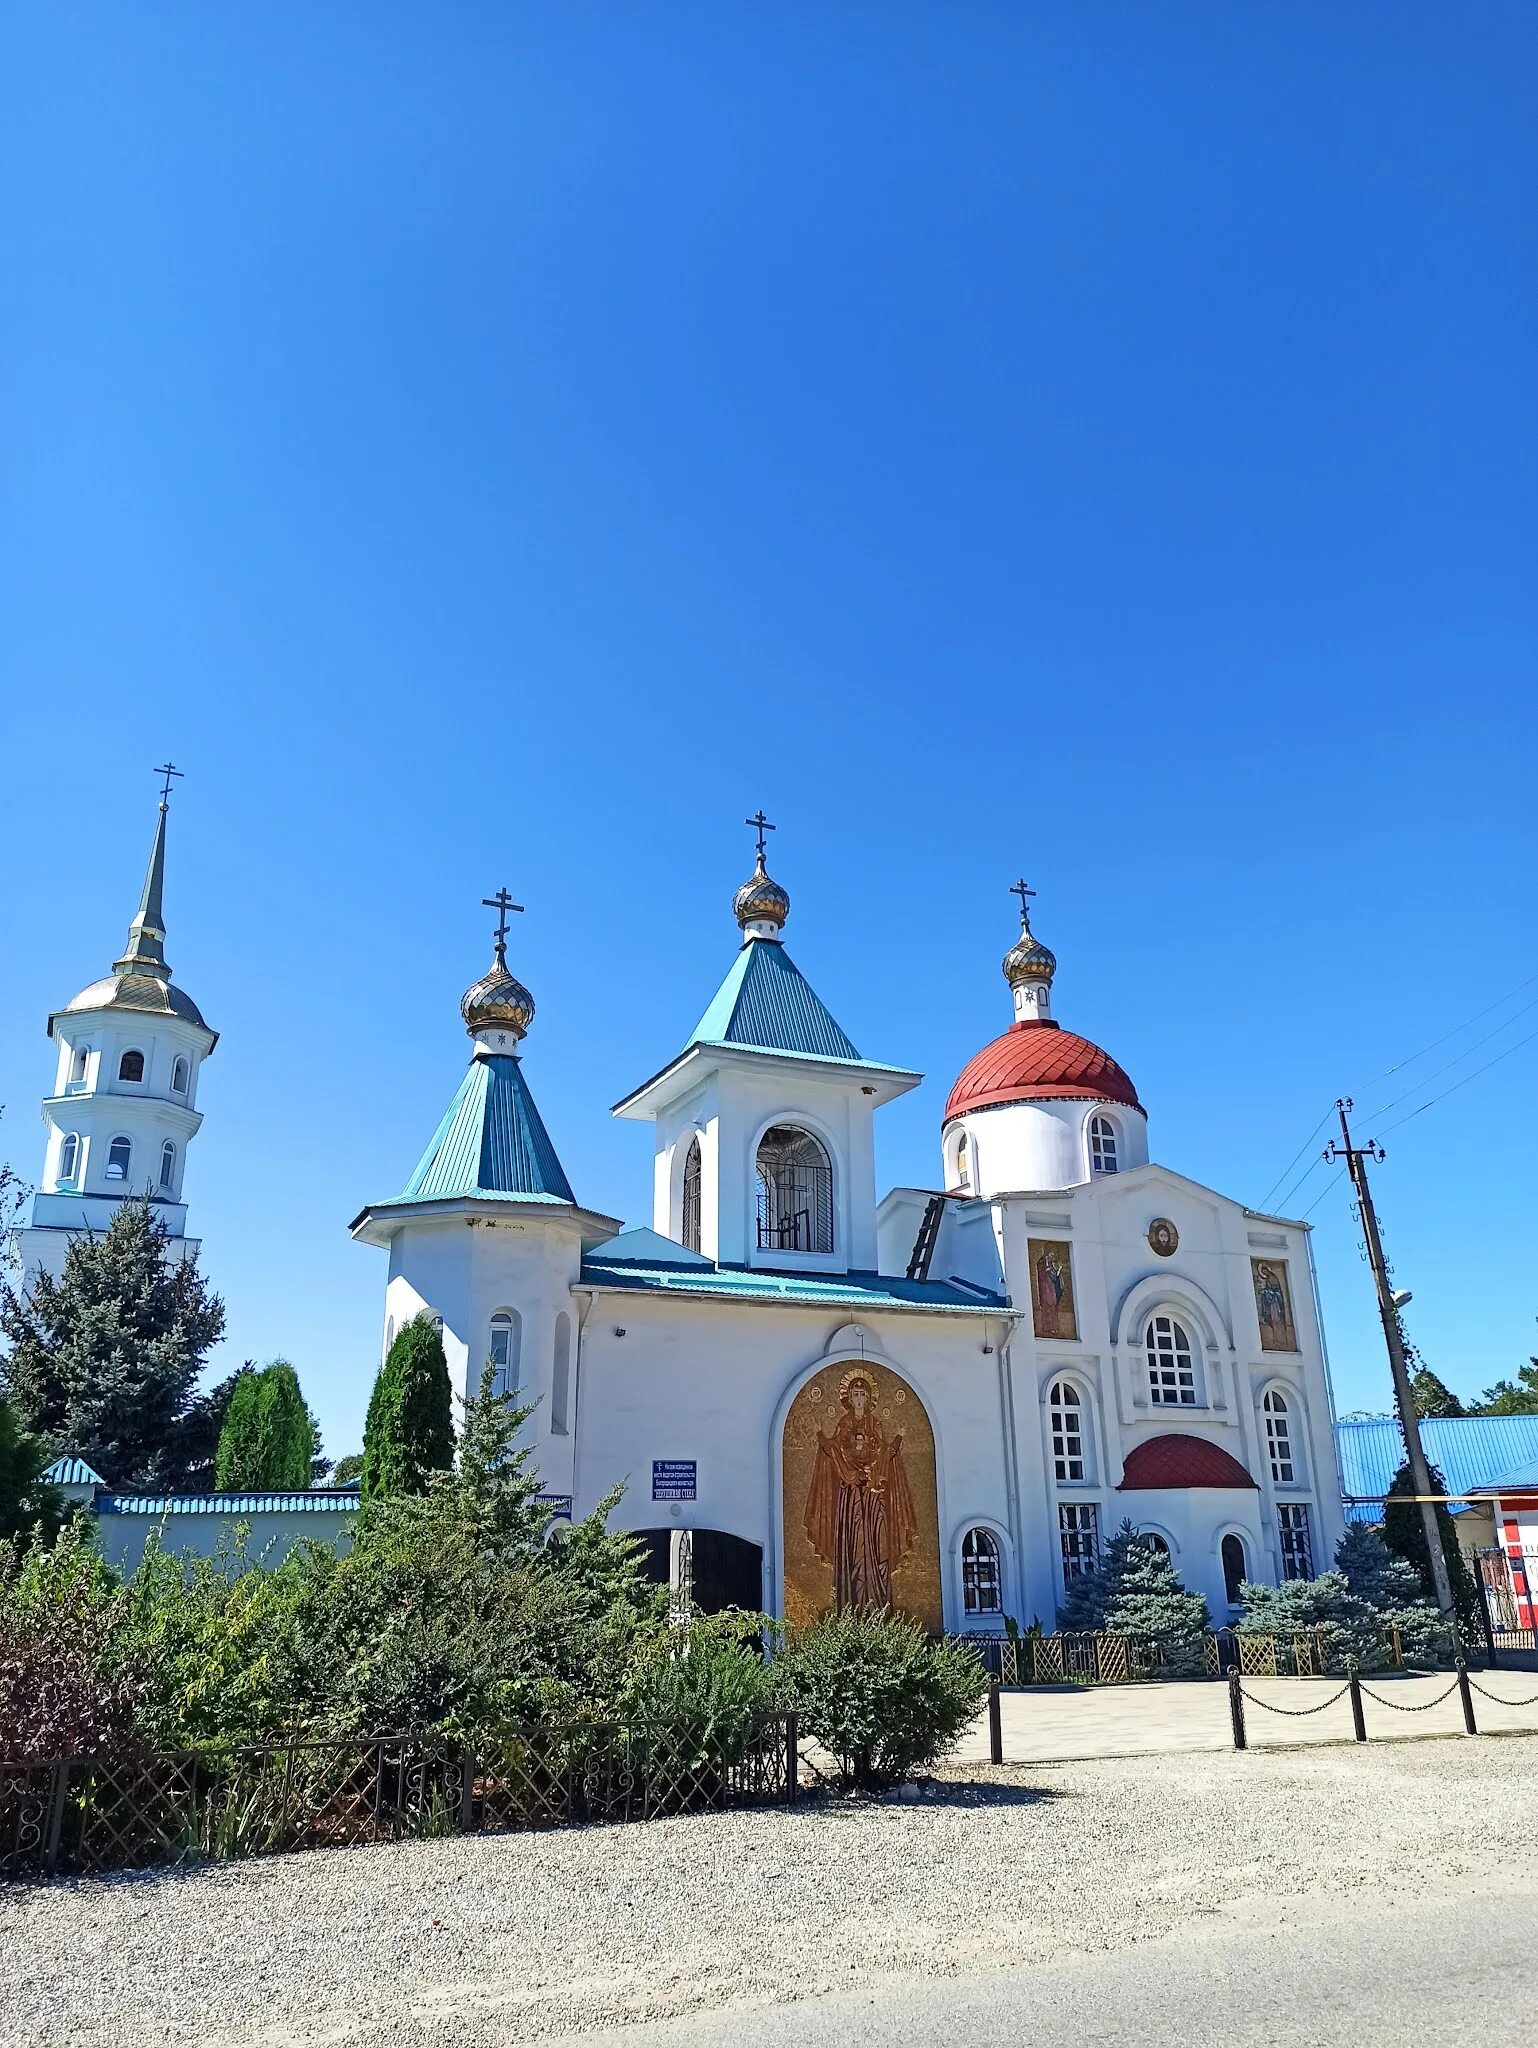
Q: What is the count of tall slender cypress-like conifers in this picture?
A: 2